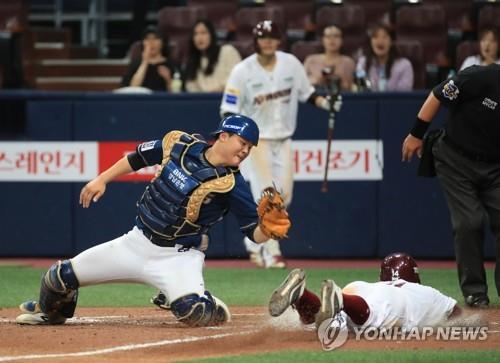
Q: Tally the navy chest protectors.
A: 1